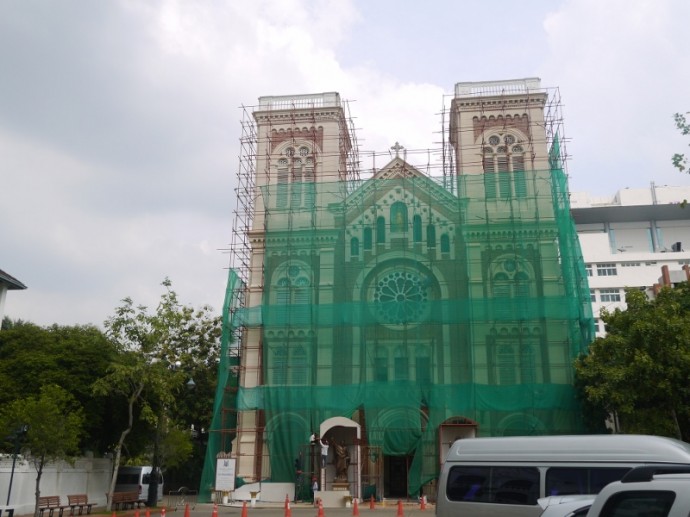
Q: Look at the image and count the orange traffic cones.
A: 13